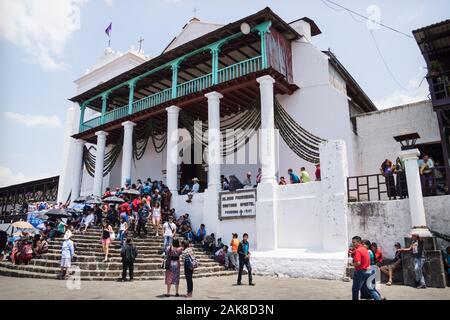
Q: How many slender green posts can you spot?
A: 6